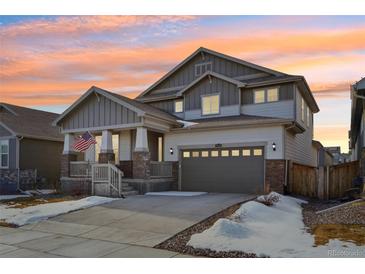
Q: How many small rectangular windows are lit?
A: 8